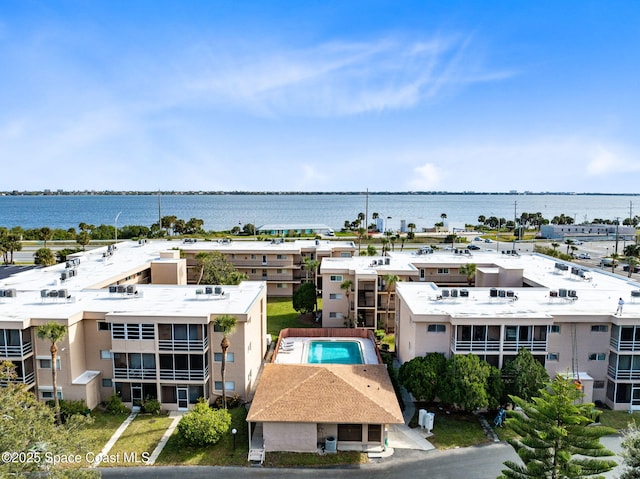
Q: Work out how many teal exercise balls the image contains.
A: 0